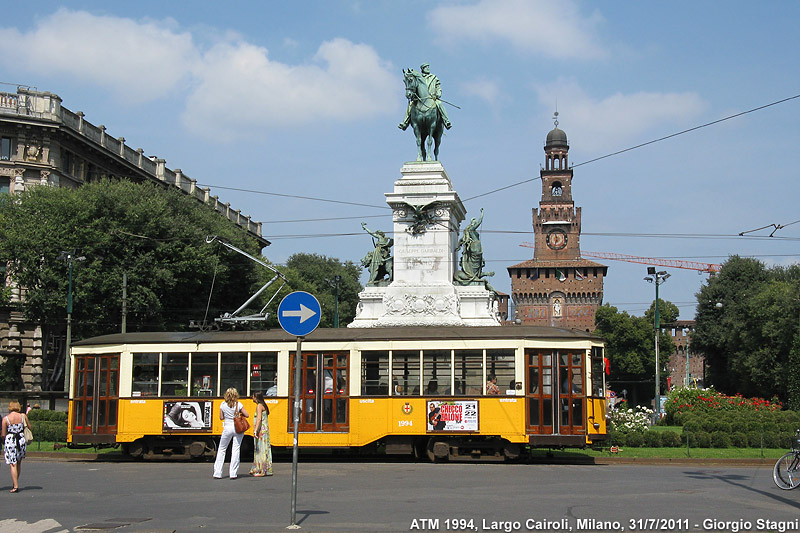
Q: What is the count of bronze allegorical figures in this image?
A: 2